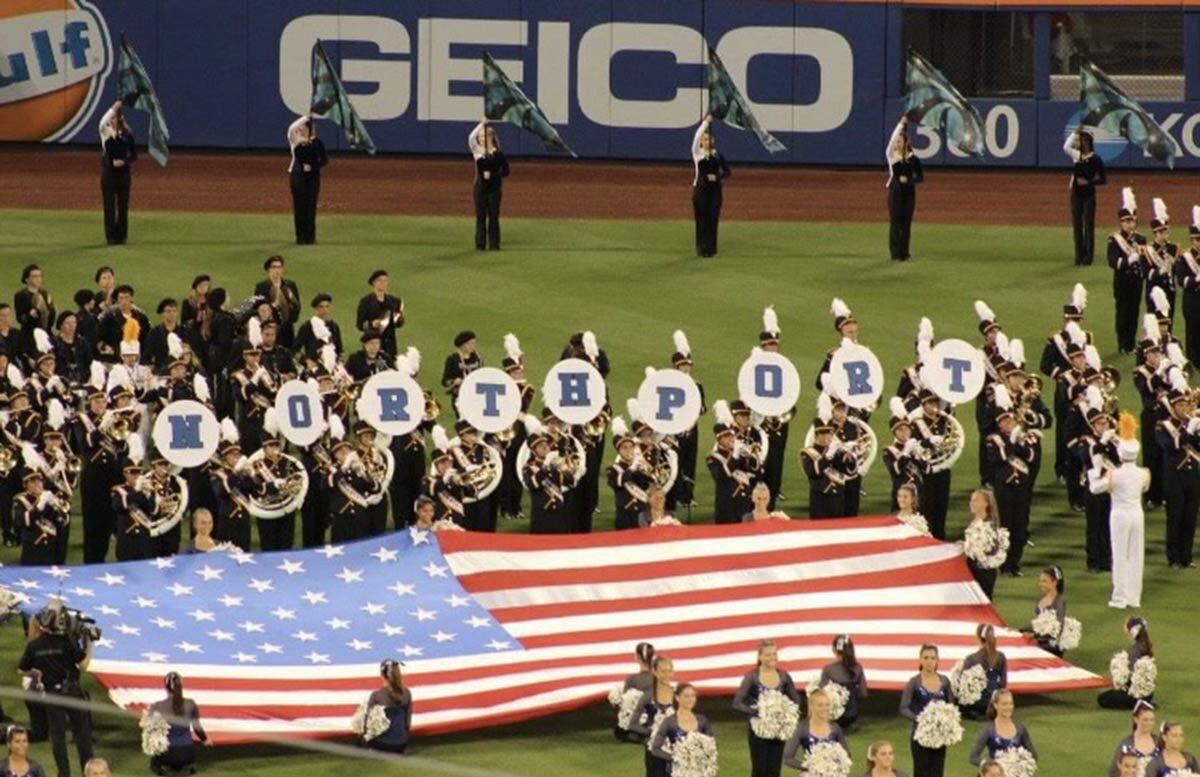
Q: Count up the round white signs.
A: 9